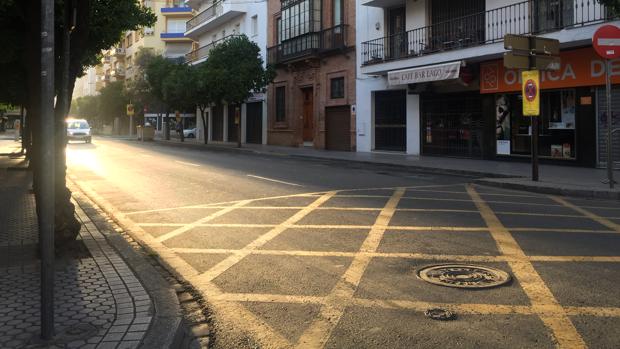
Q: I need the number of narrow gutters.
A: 1